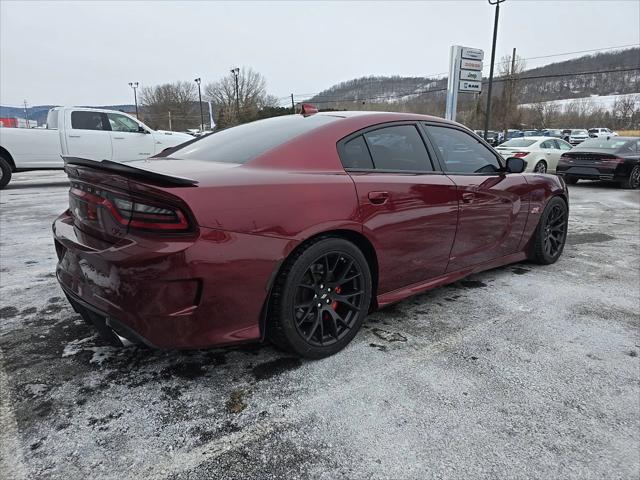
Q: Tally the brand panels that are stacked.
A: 4